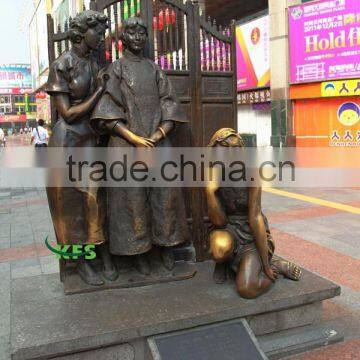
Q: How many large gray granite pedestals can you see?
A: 1